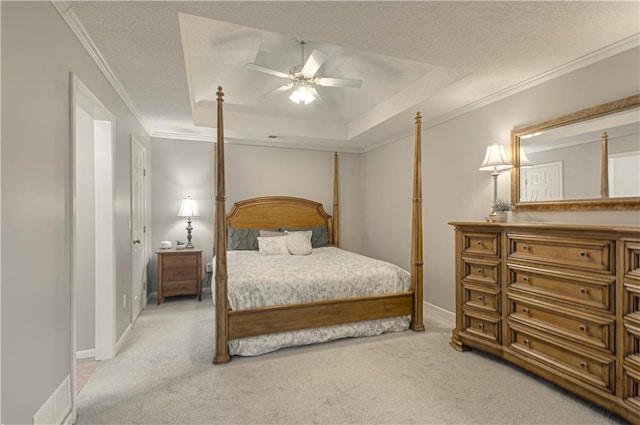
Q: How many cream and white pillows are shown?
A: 2